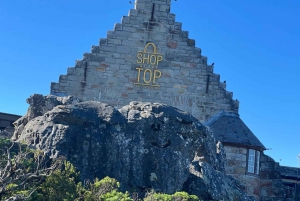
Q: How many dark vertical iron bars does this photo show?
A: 3